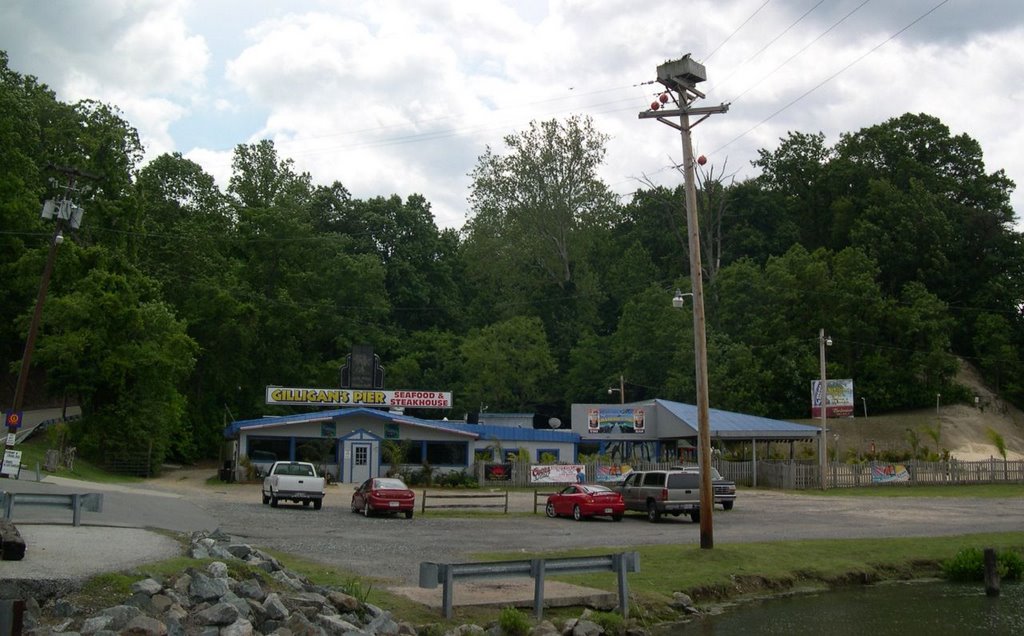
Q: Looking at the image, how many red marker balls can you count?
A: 3